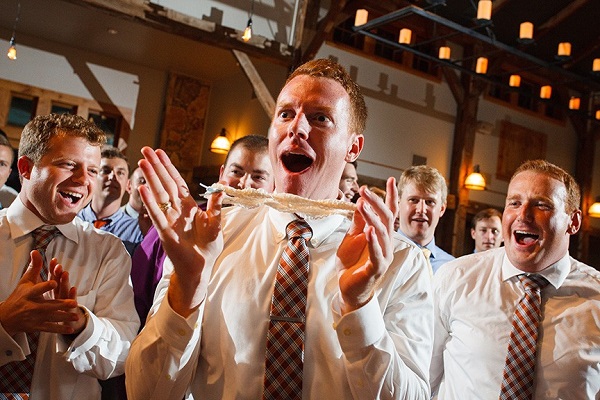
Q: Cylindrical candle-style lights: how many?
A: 12